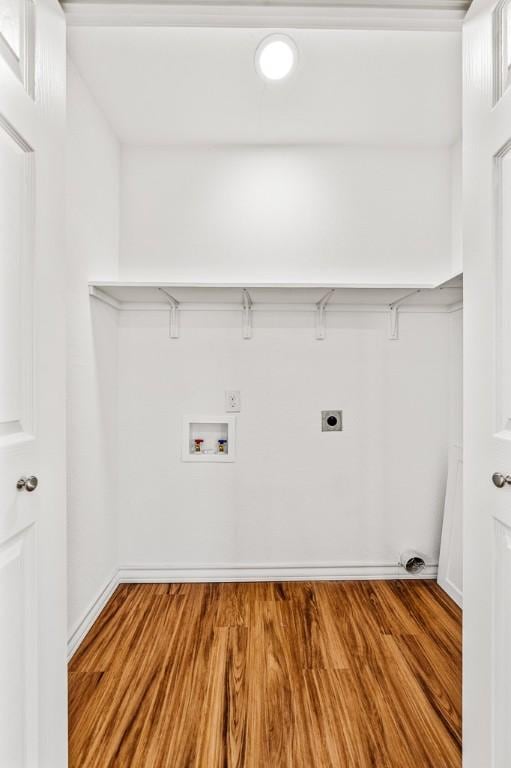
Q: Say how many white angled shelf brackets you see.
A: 4